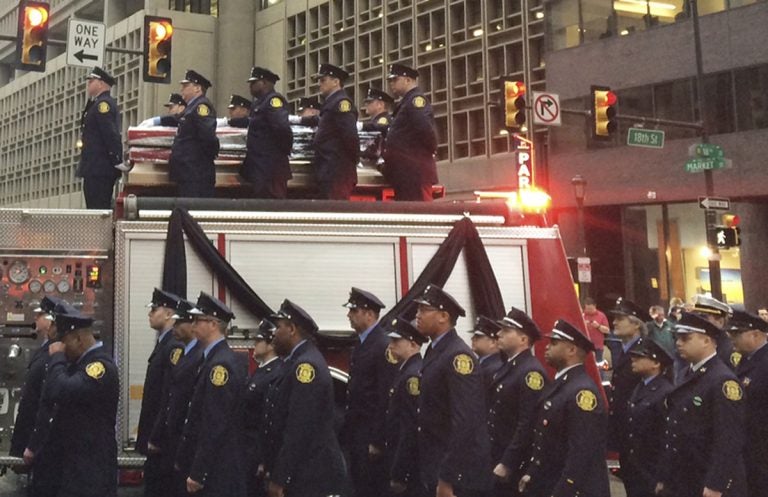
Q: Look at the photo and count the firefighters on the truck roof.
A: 9